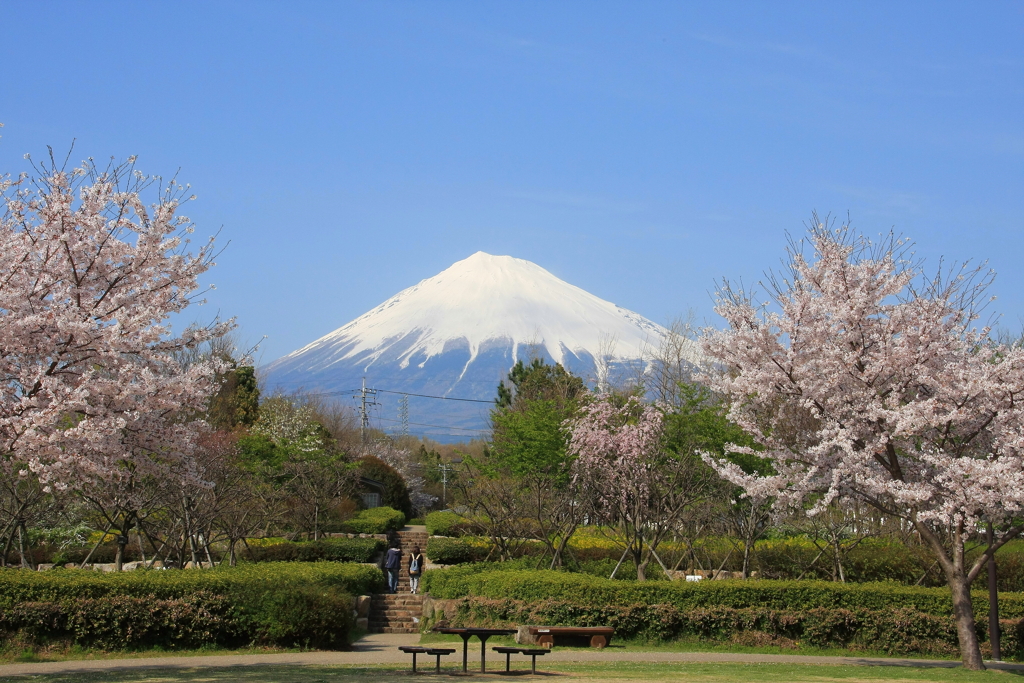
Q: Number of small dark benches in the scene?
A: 2